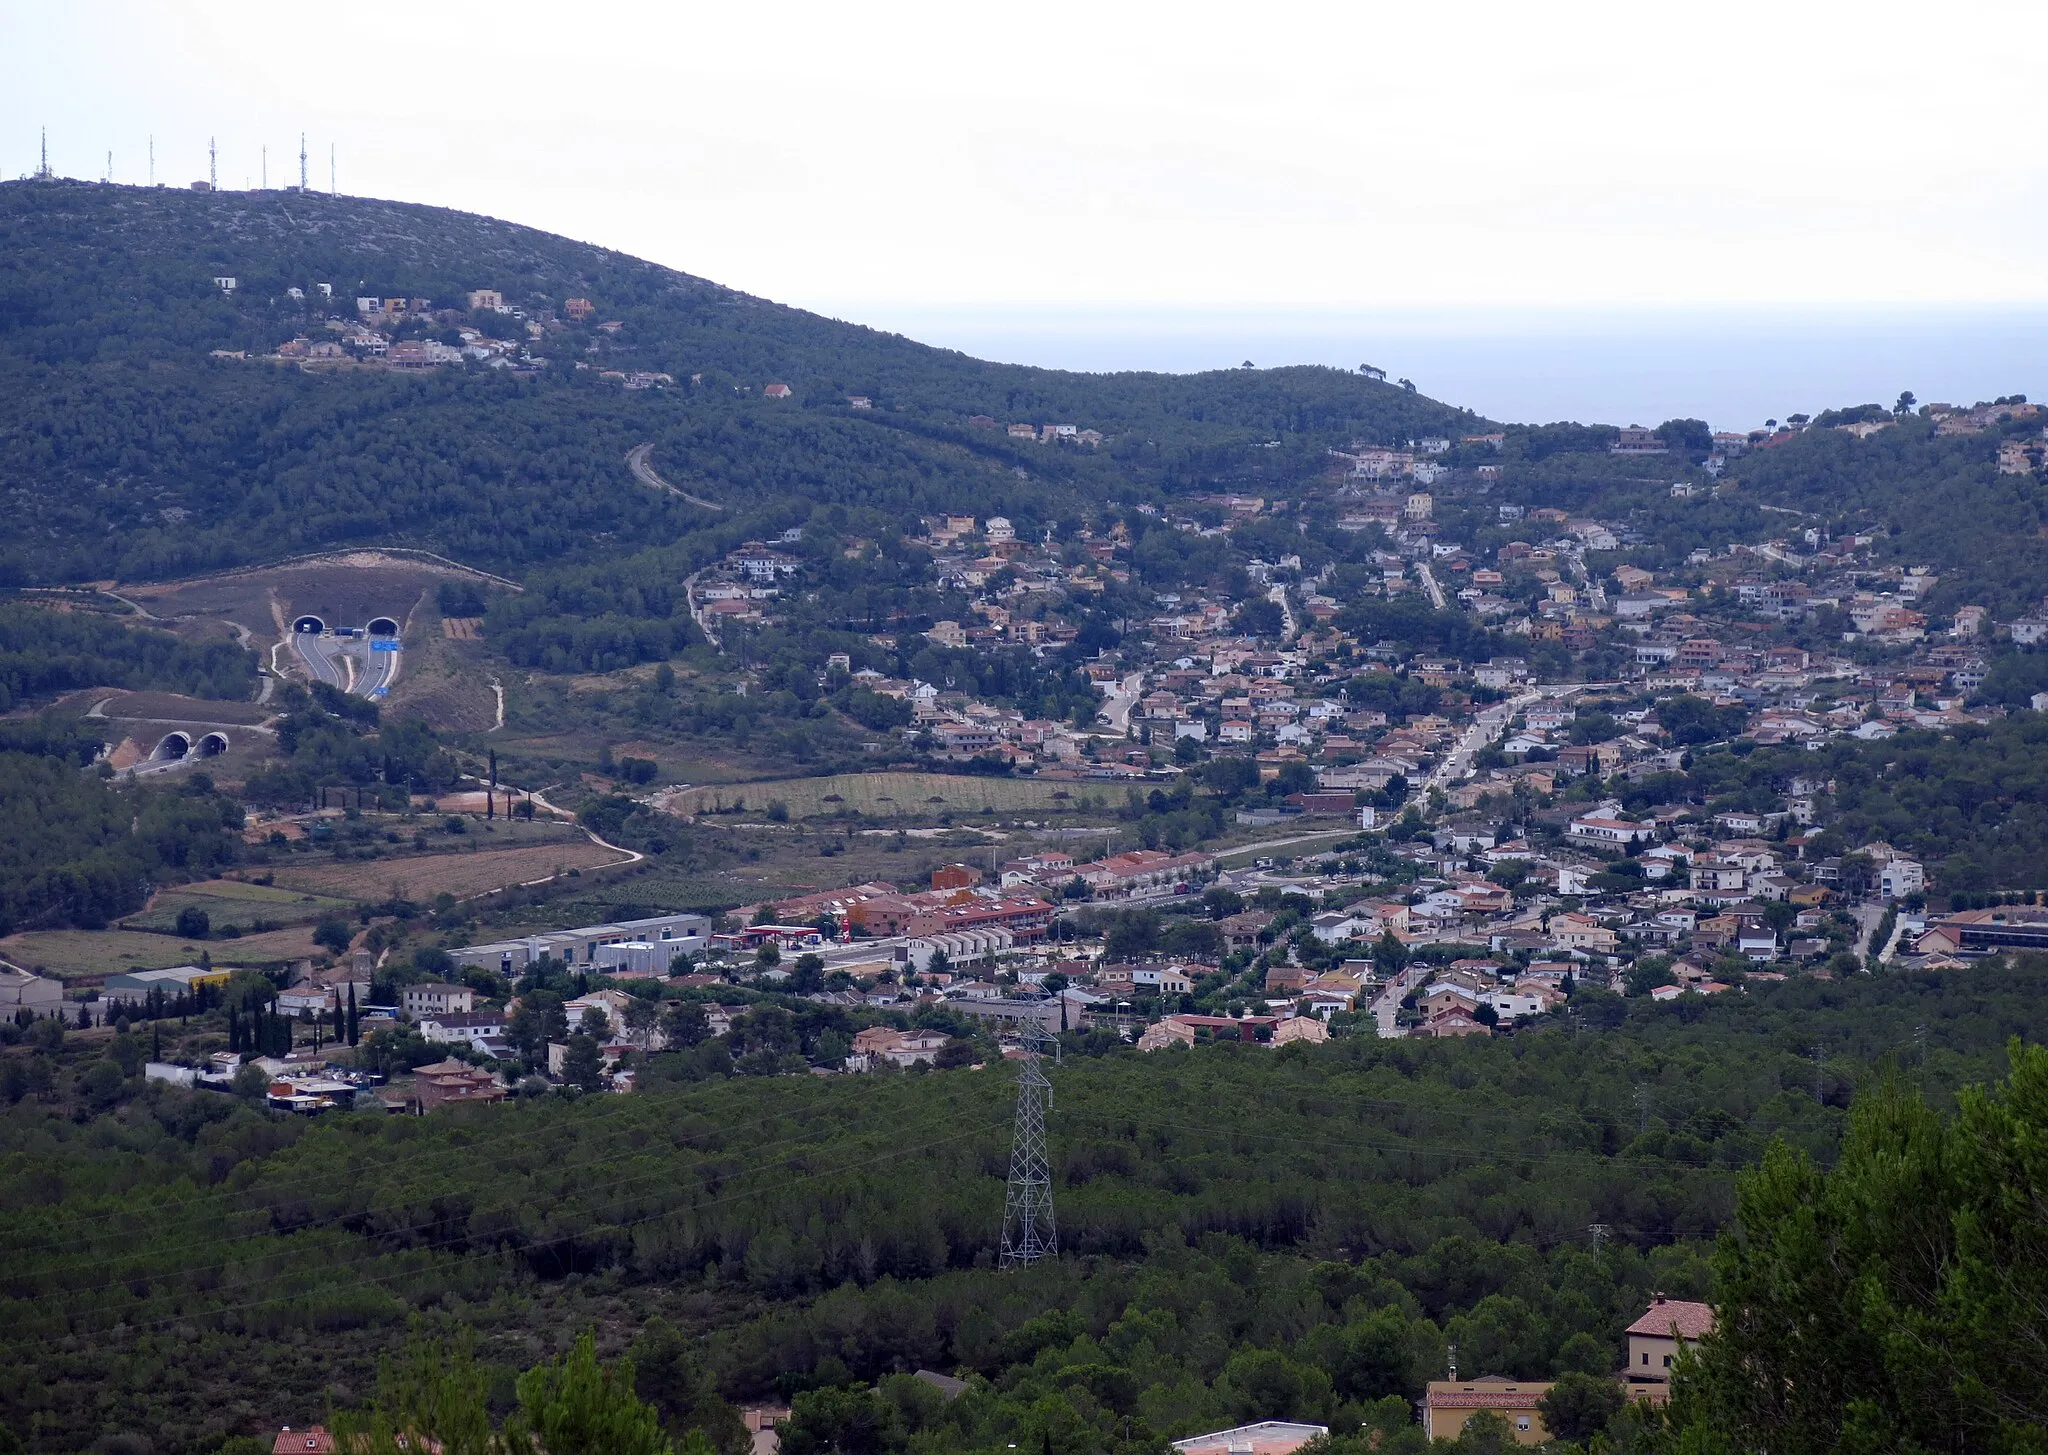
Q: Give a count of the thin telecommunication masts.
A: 7